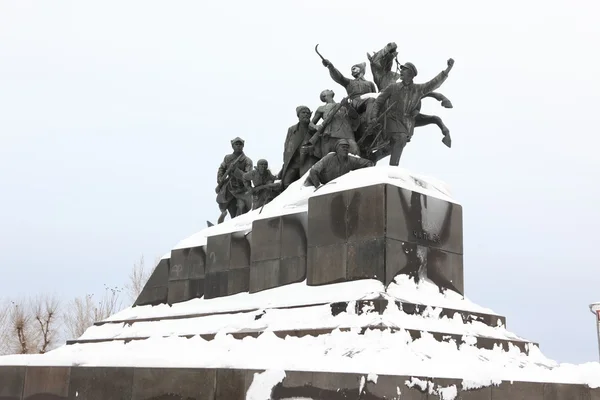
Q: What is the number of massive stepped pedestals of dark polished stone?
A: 1